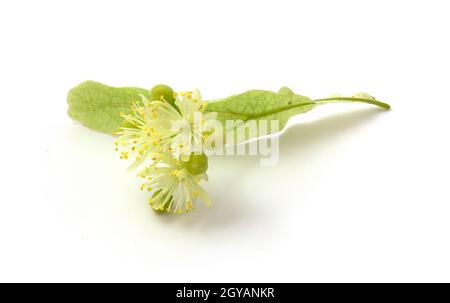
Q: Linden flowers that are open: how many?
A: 3